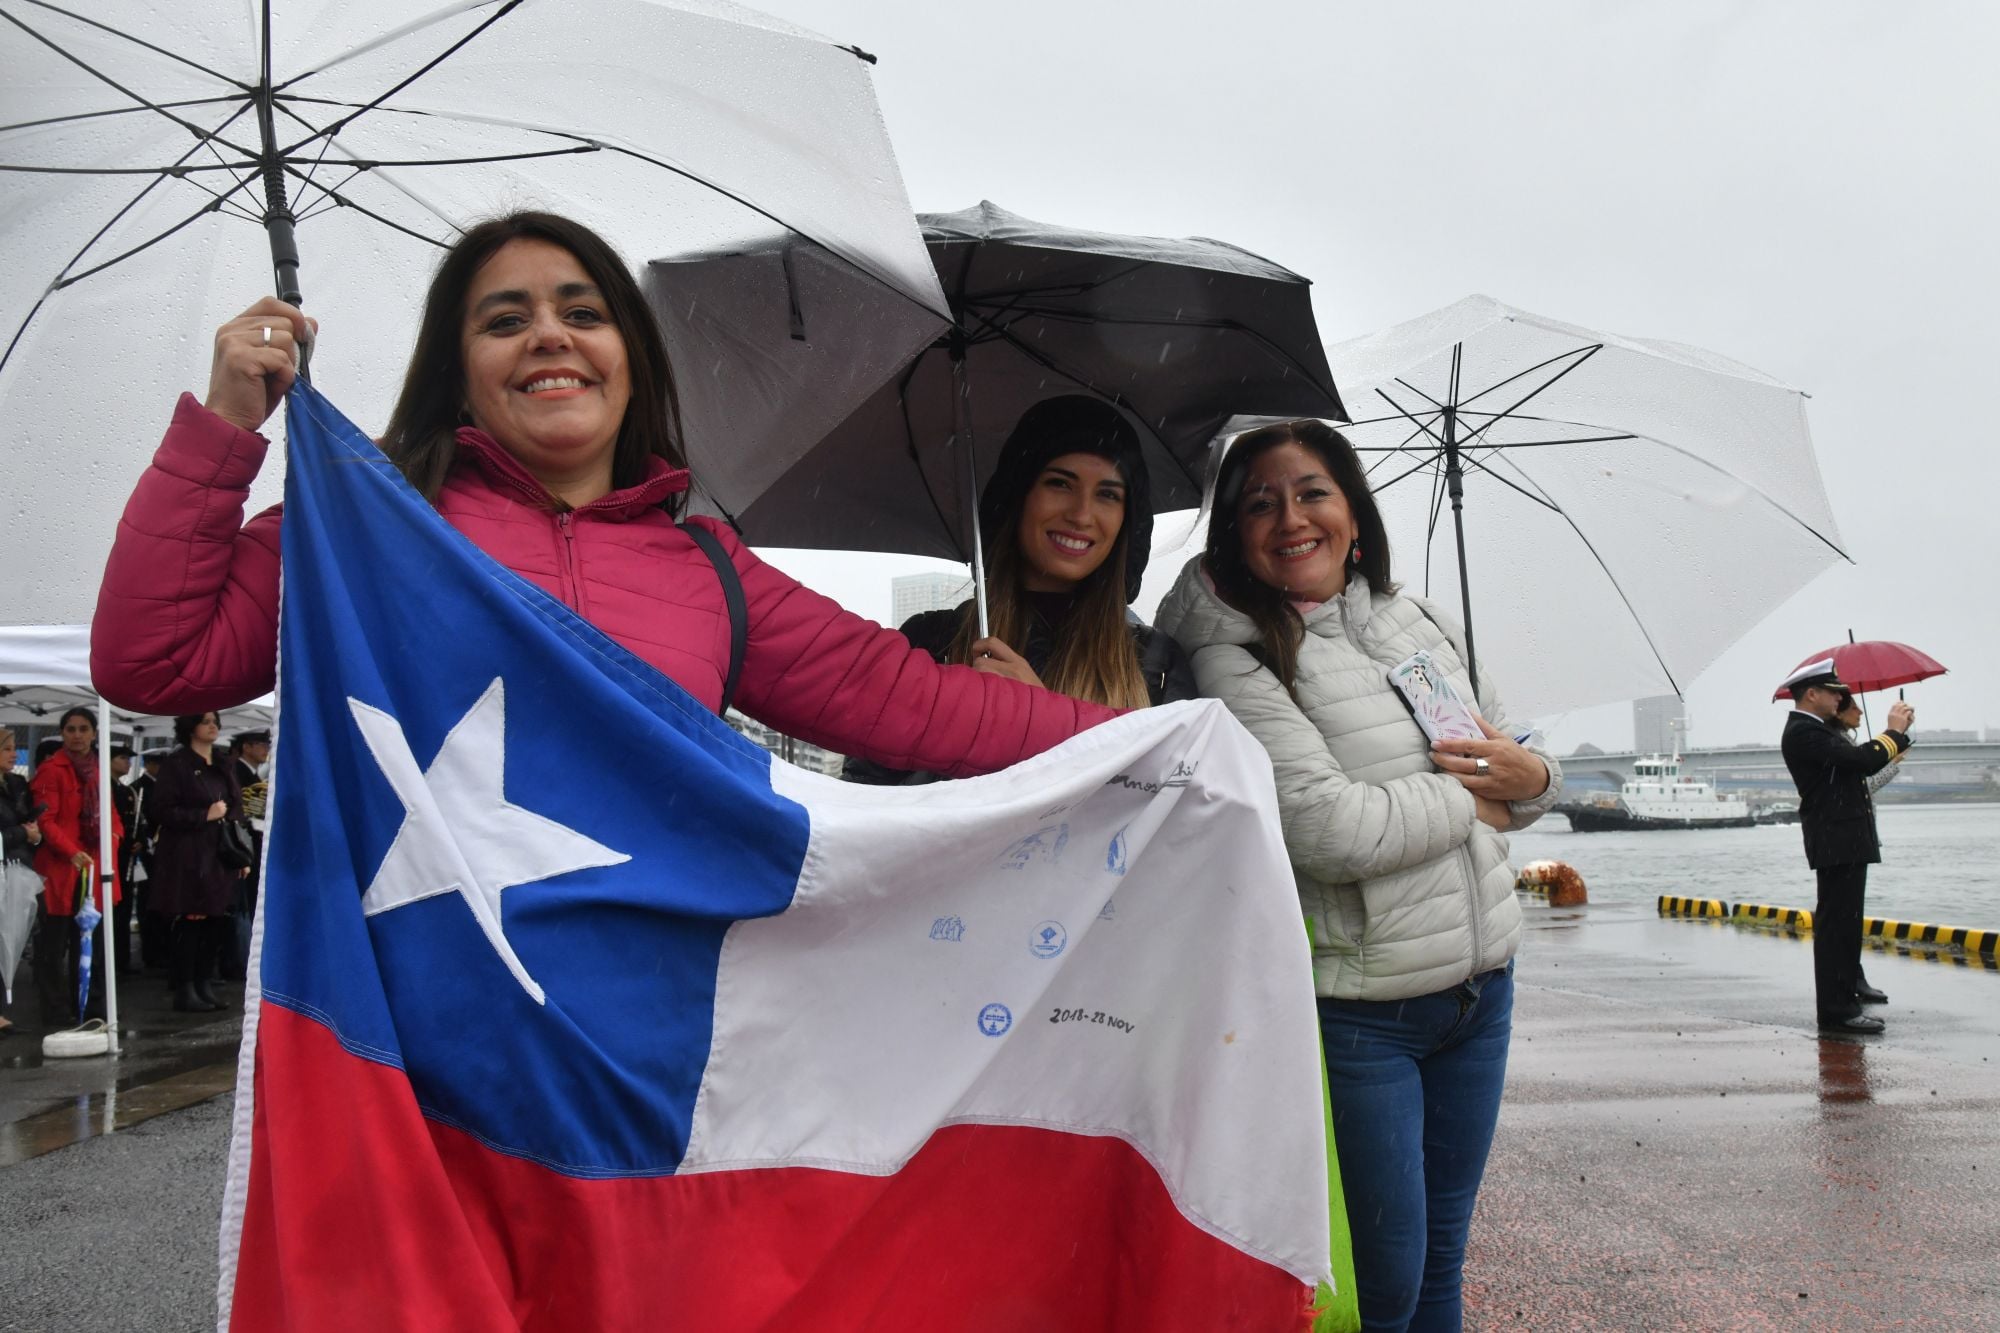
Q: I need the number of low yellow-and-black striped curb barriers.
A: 3